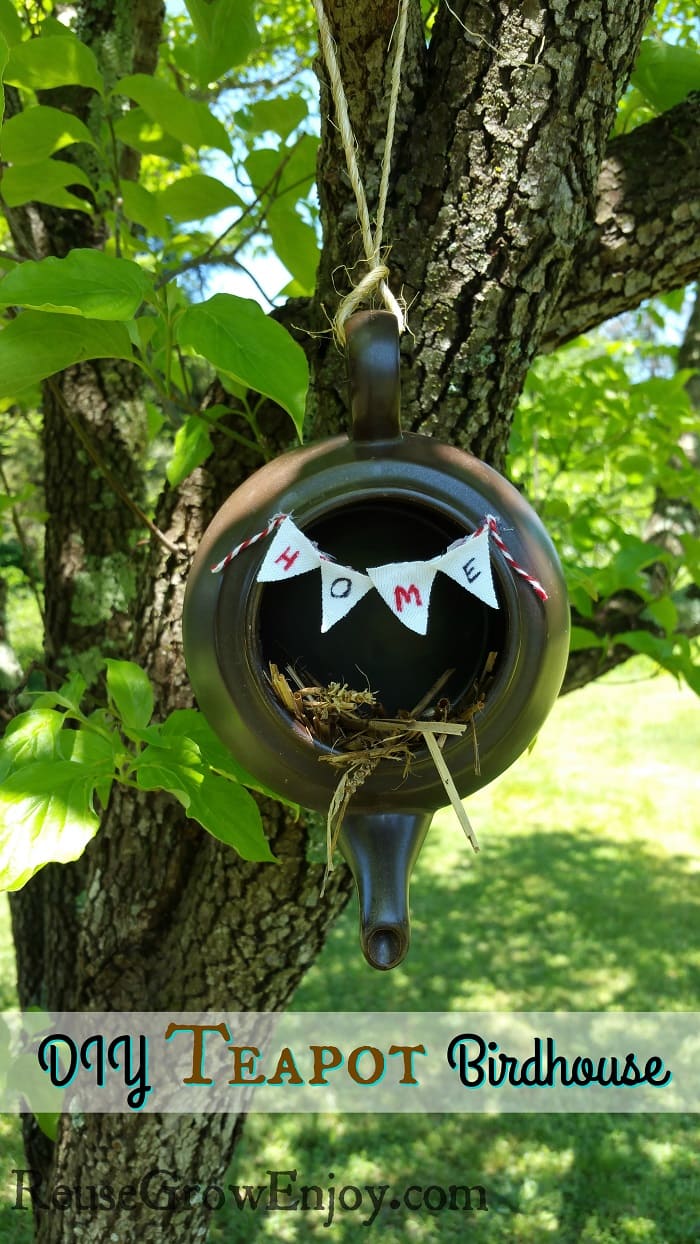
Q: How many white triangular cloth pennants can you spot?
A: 4